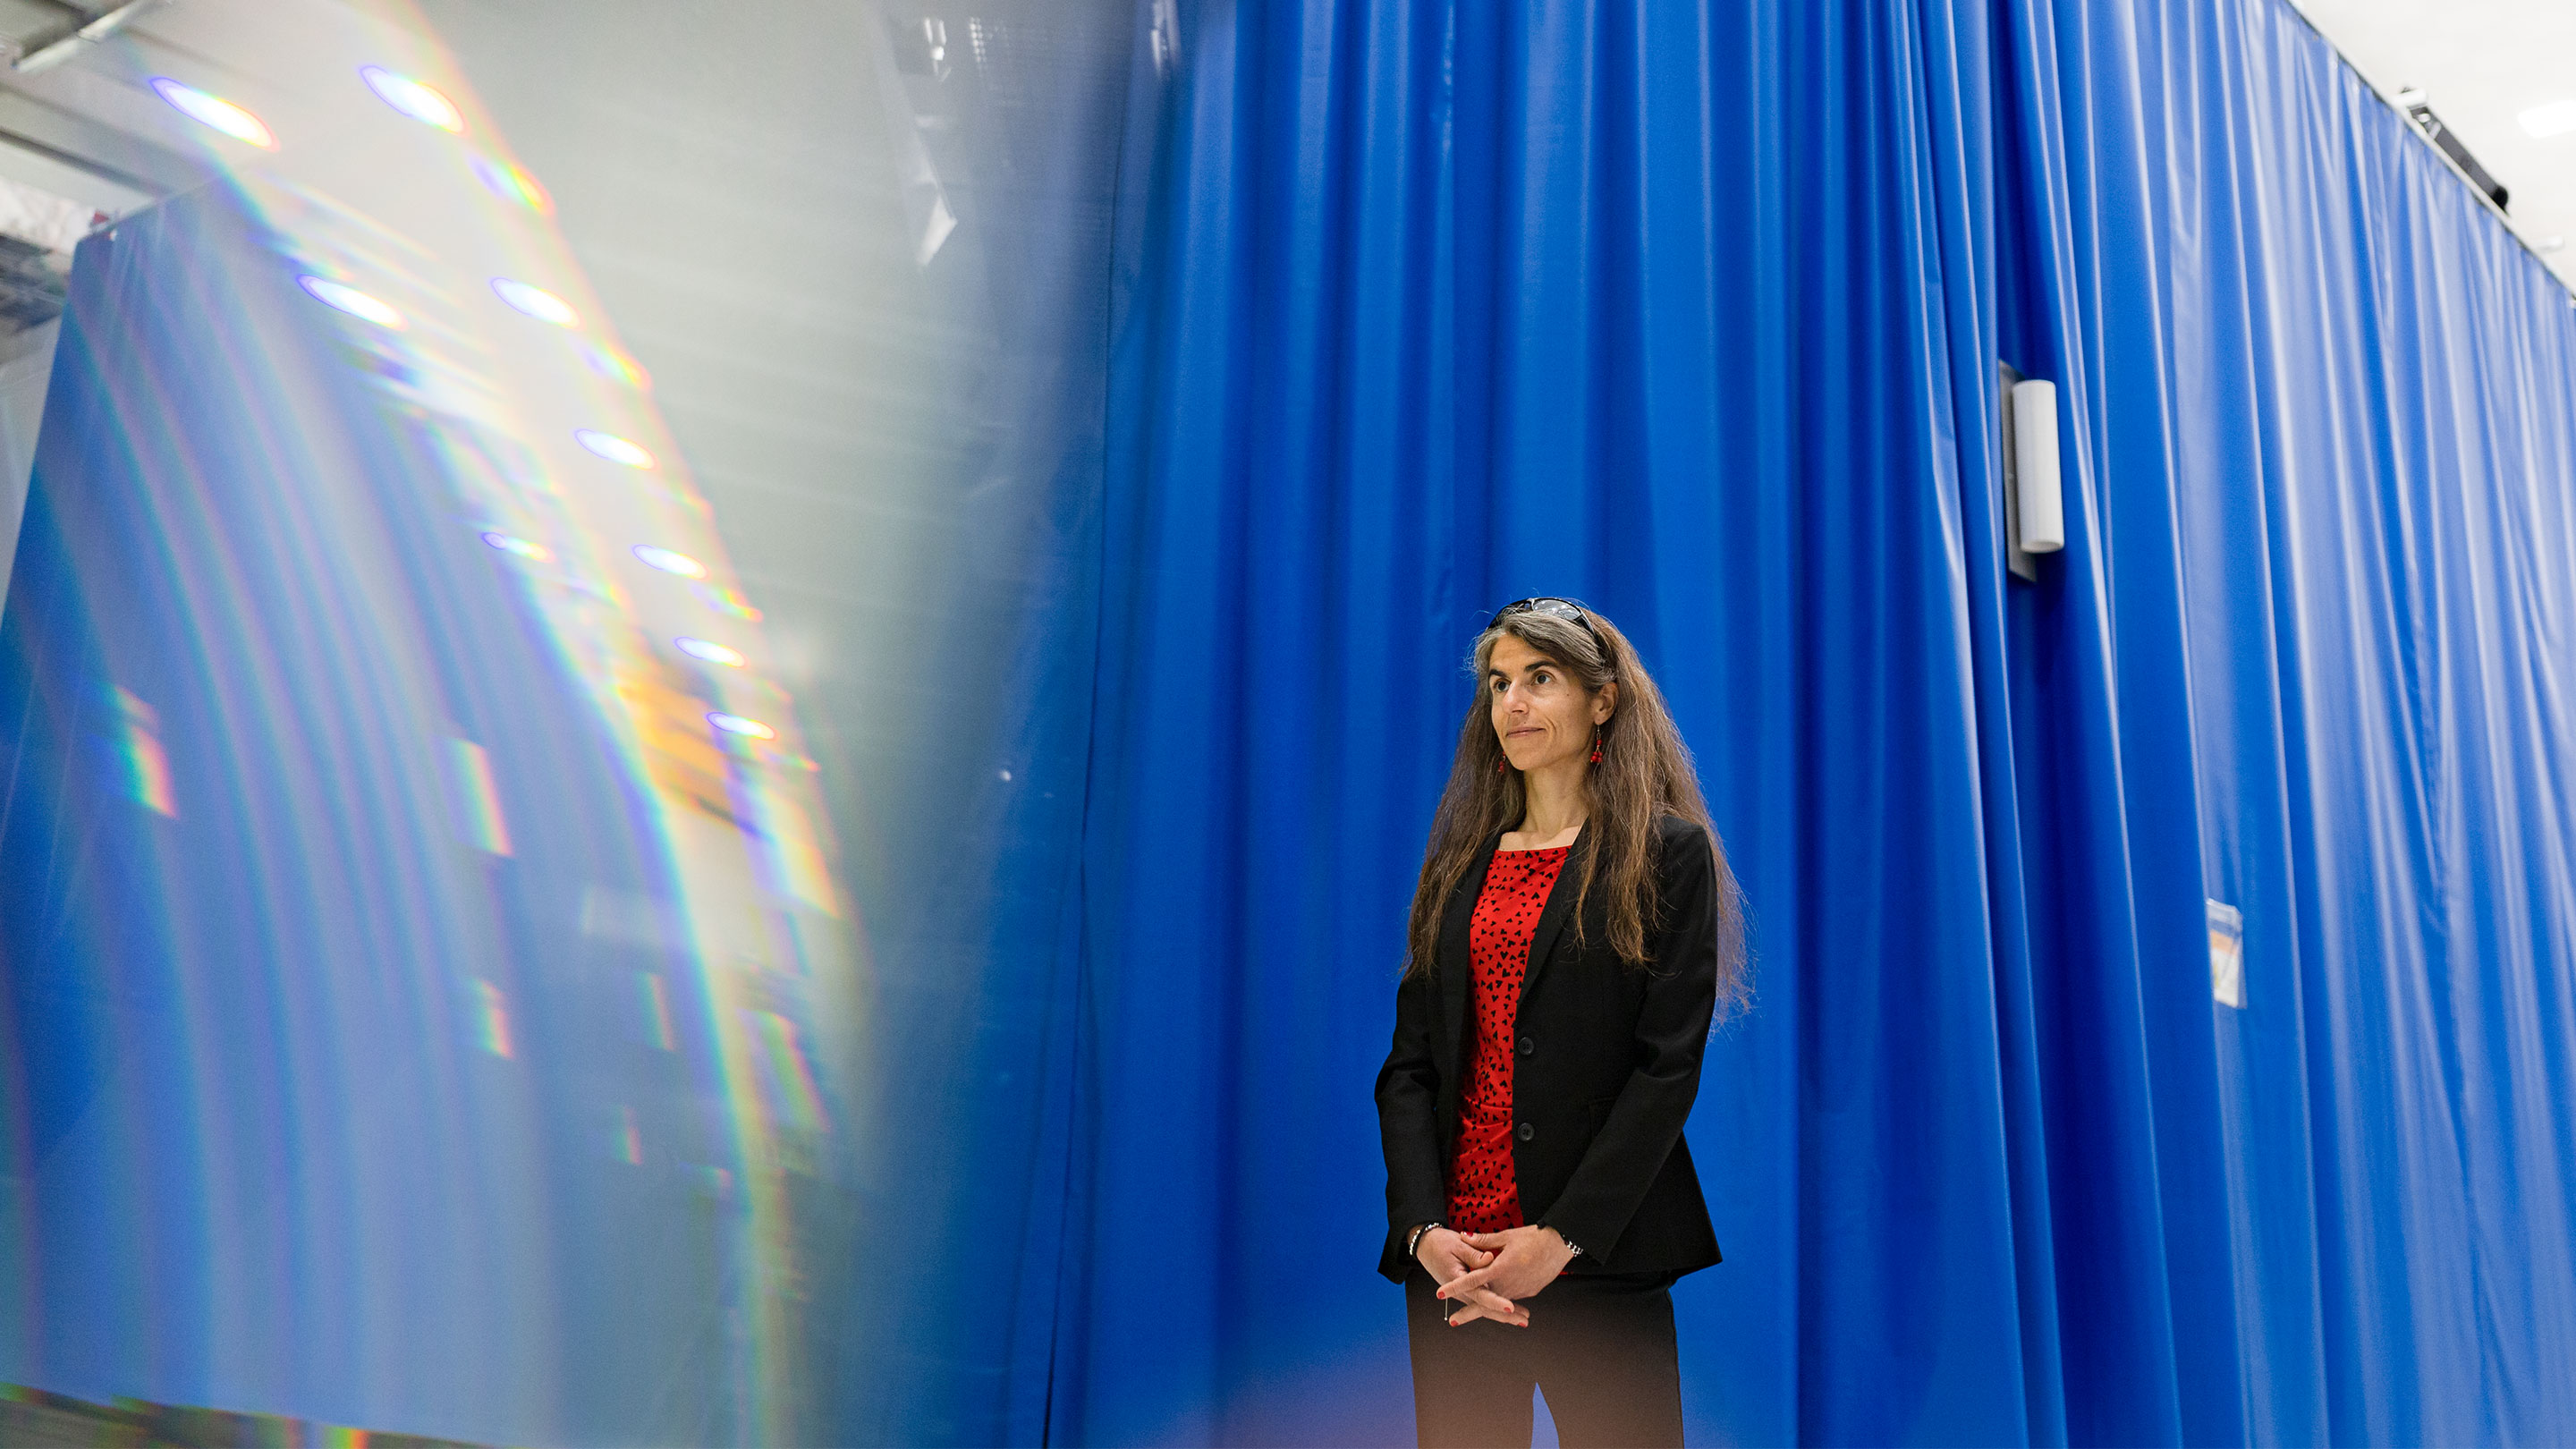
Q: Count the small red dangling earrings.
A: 2